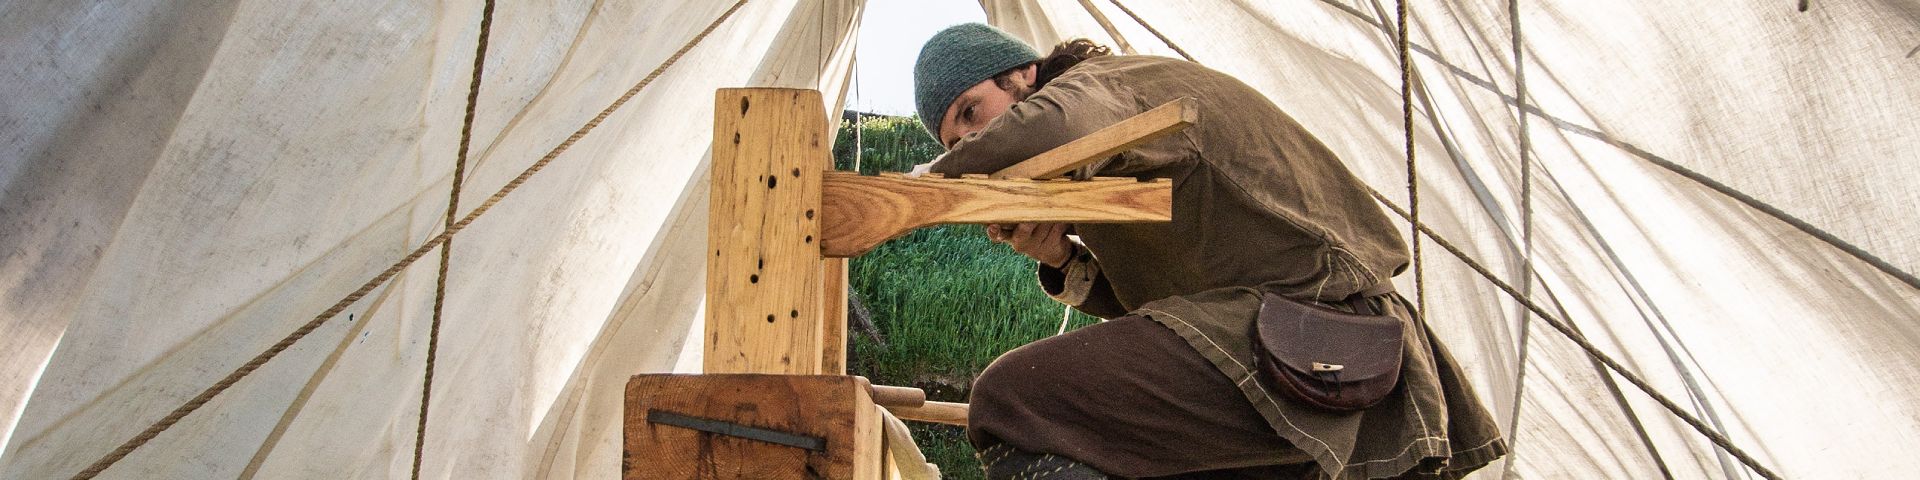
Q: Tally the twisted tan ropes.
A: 4